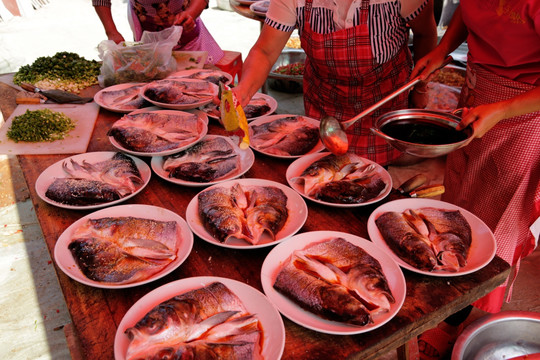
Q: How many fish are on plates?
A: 14